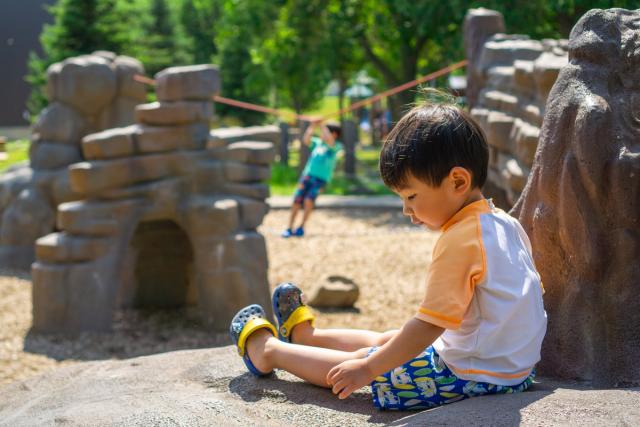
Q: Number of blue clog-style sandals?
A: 2